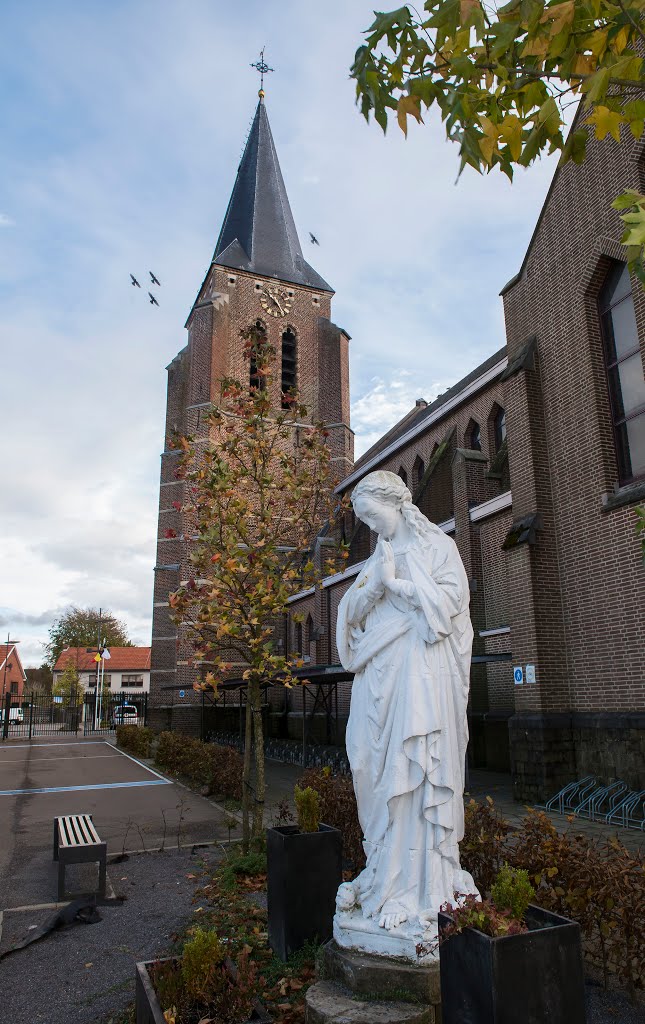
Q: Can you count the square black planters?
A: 3